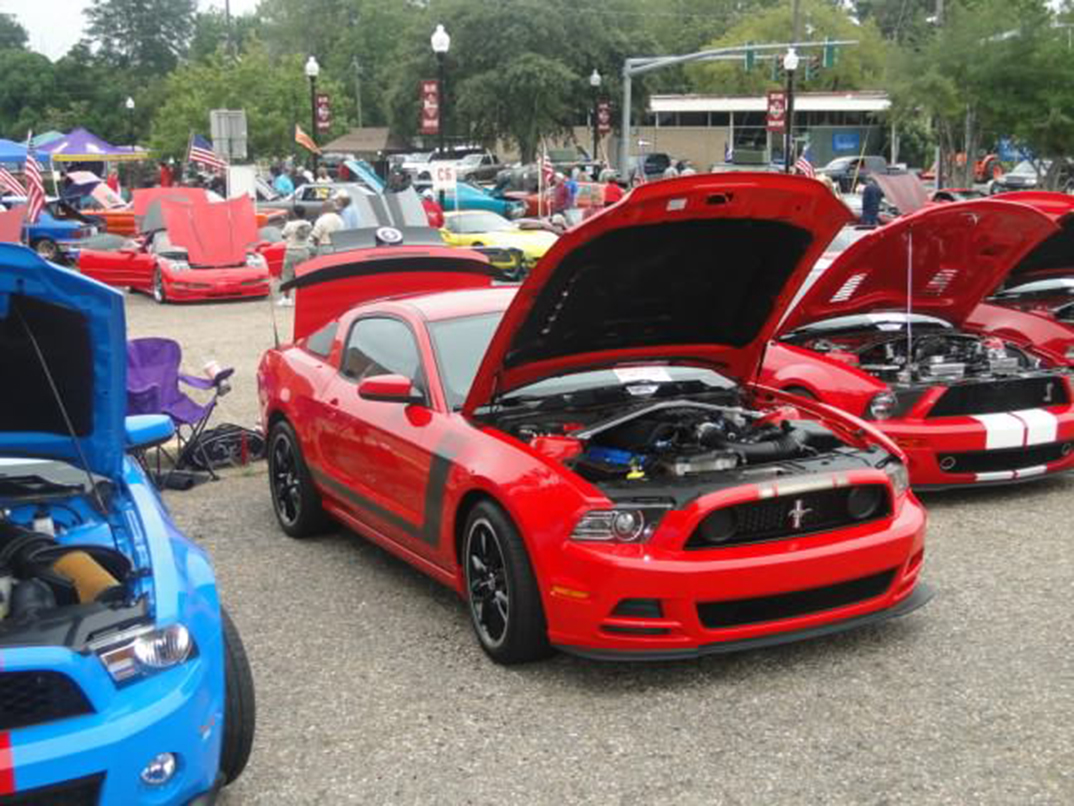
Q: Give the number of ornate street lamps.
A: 5